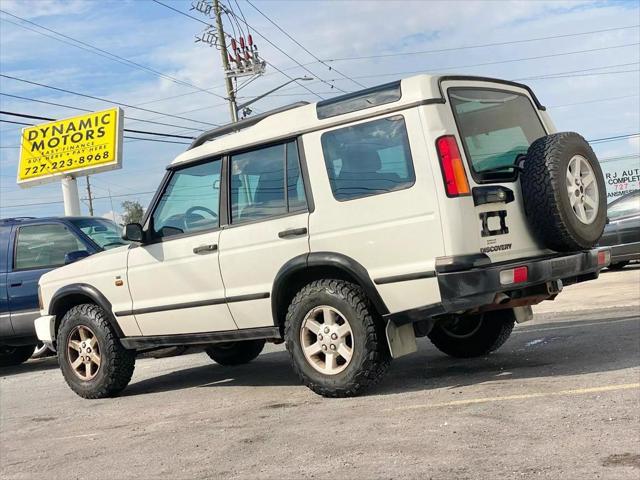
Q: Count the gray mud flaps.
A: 2